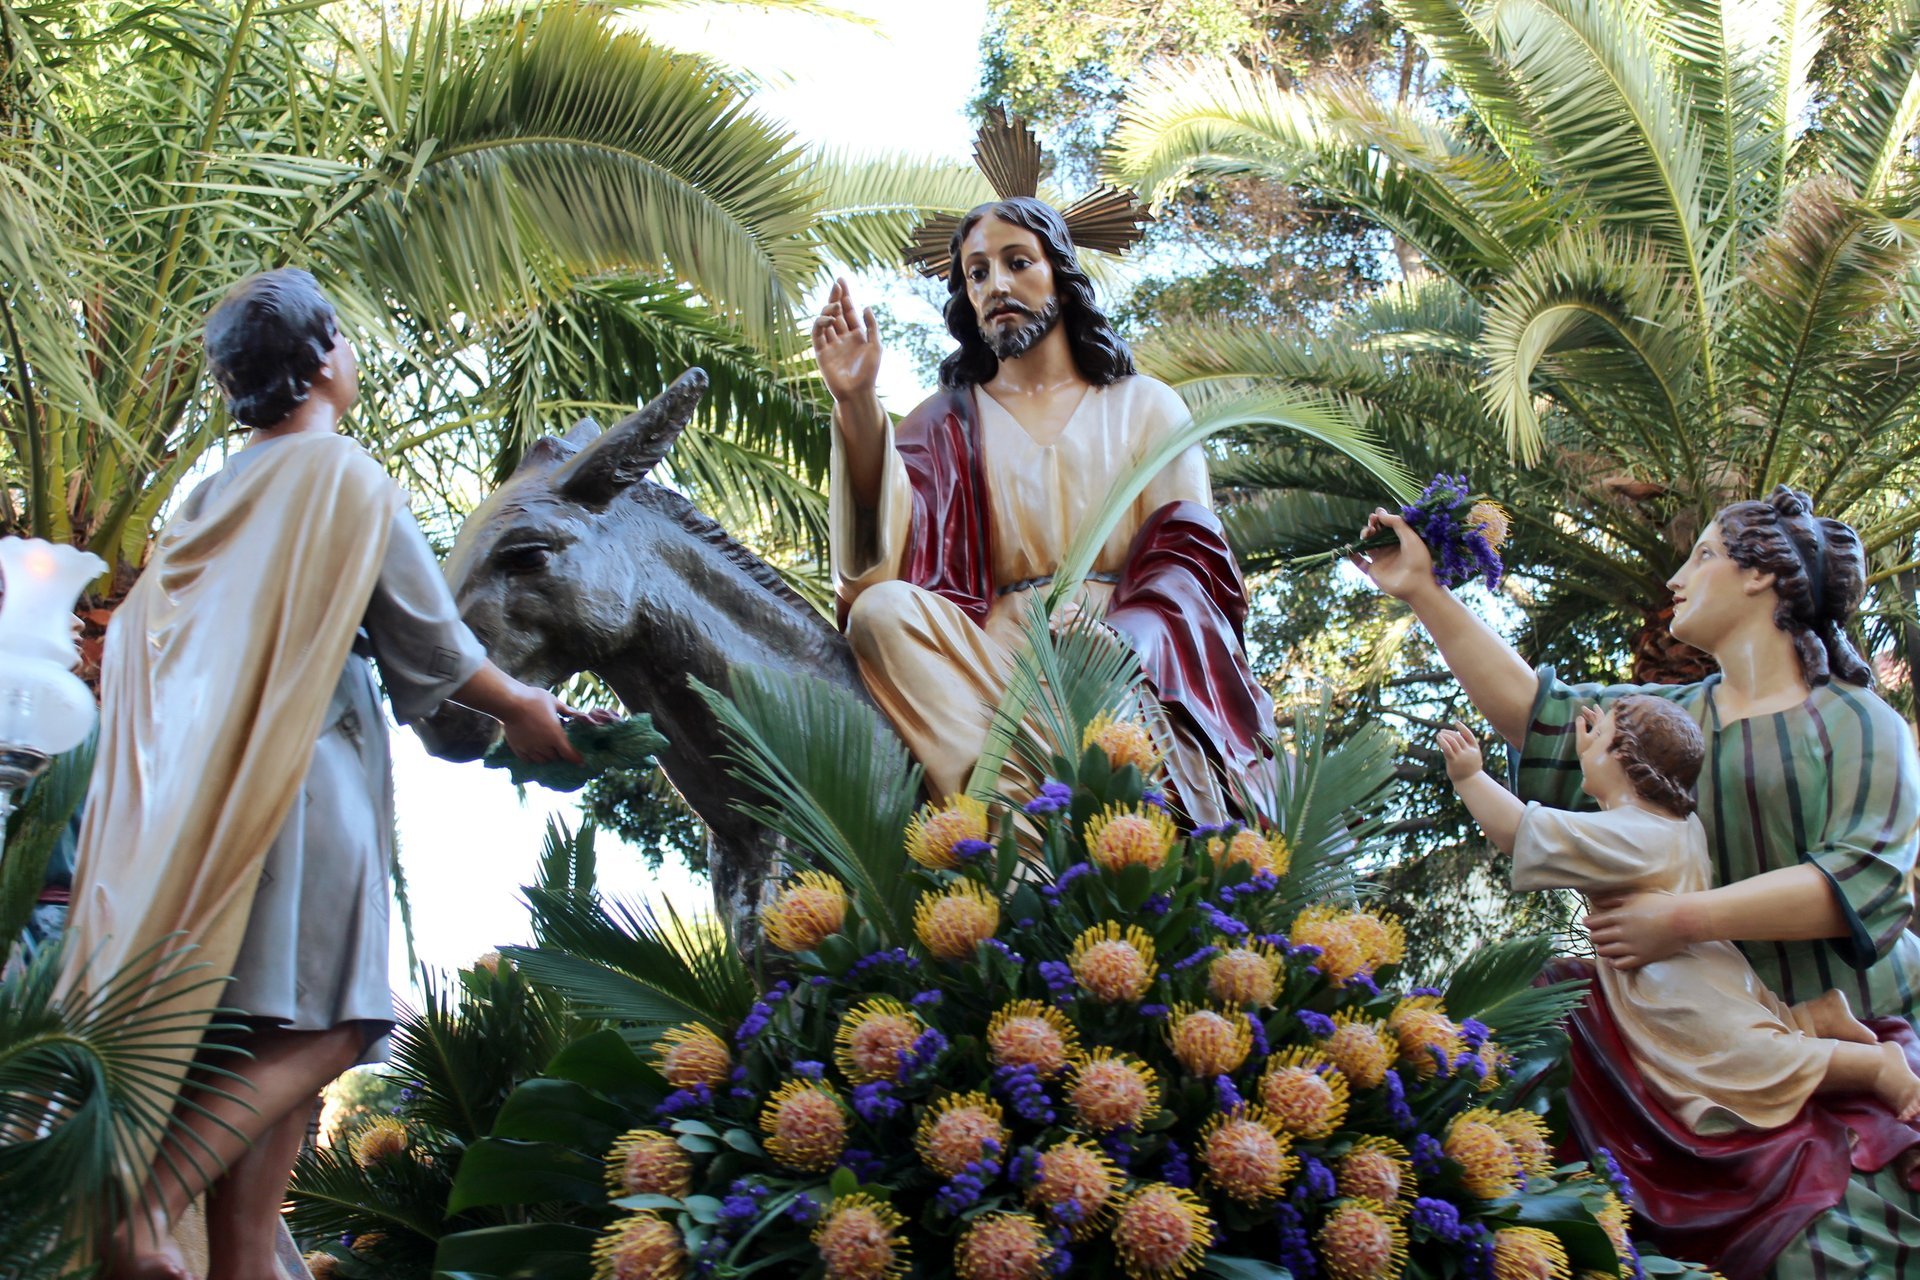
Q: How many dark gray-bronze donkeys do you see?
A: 1